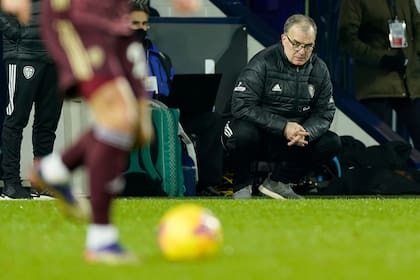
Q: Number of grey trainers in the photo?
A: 2